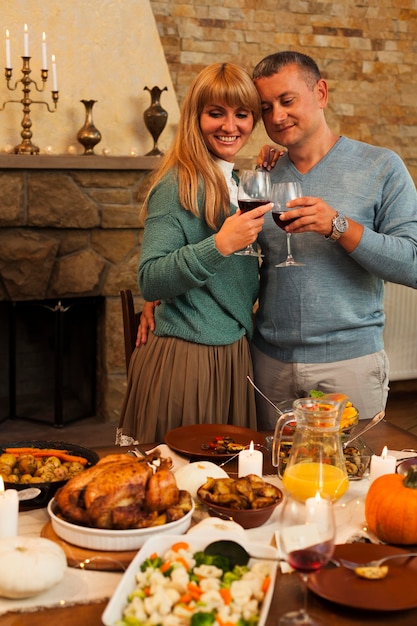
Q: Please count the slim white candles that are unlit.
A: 0